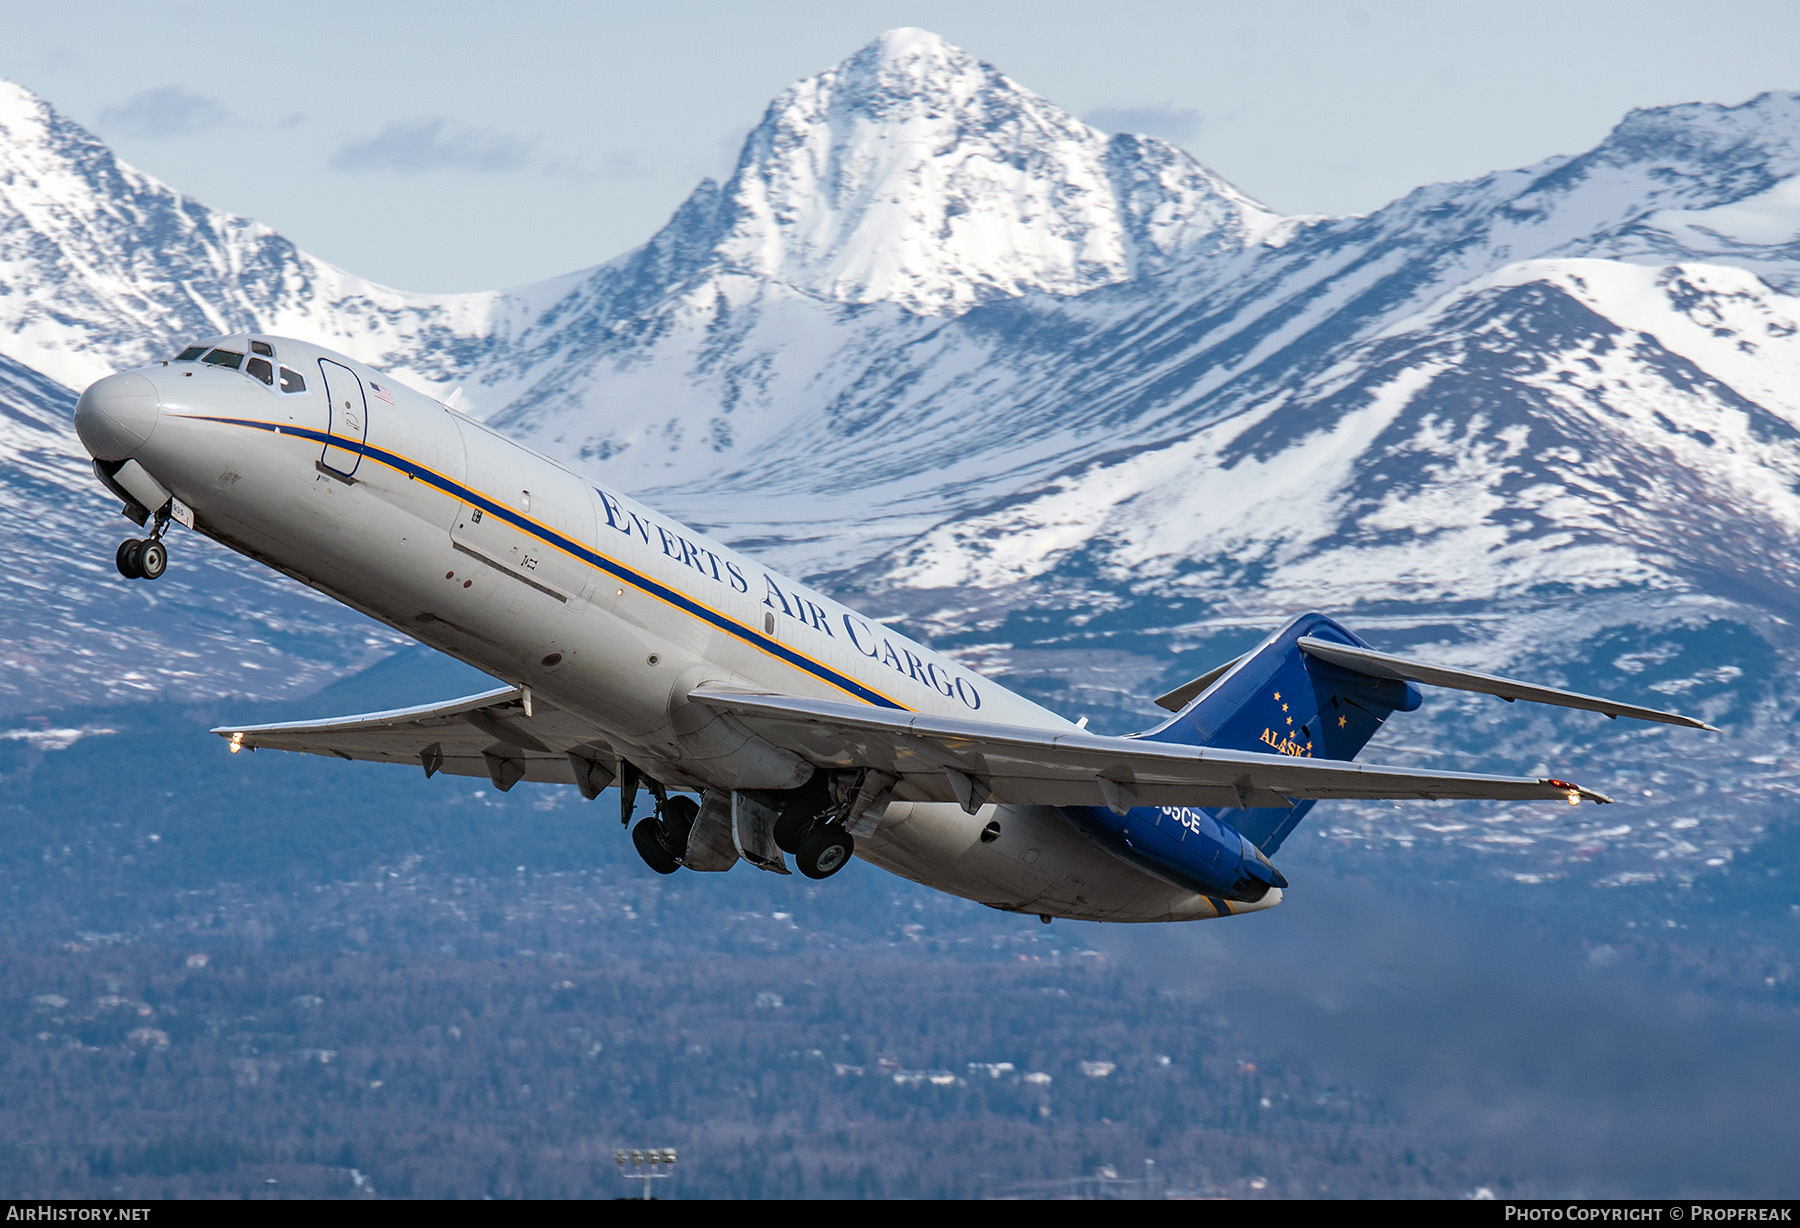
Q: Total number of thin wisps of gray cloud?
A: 3